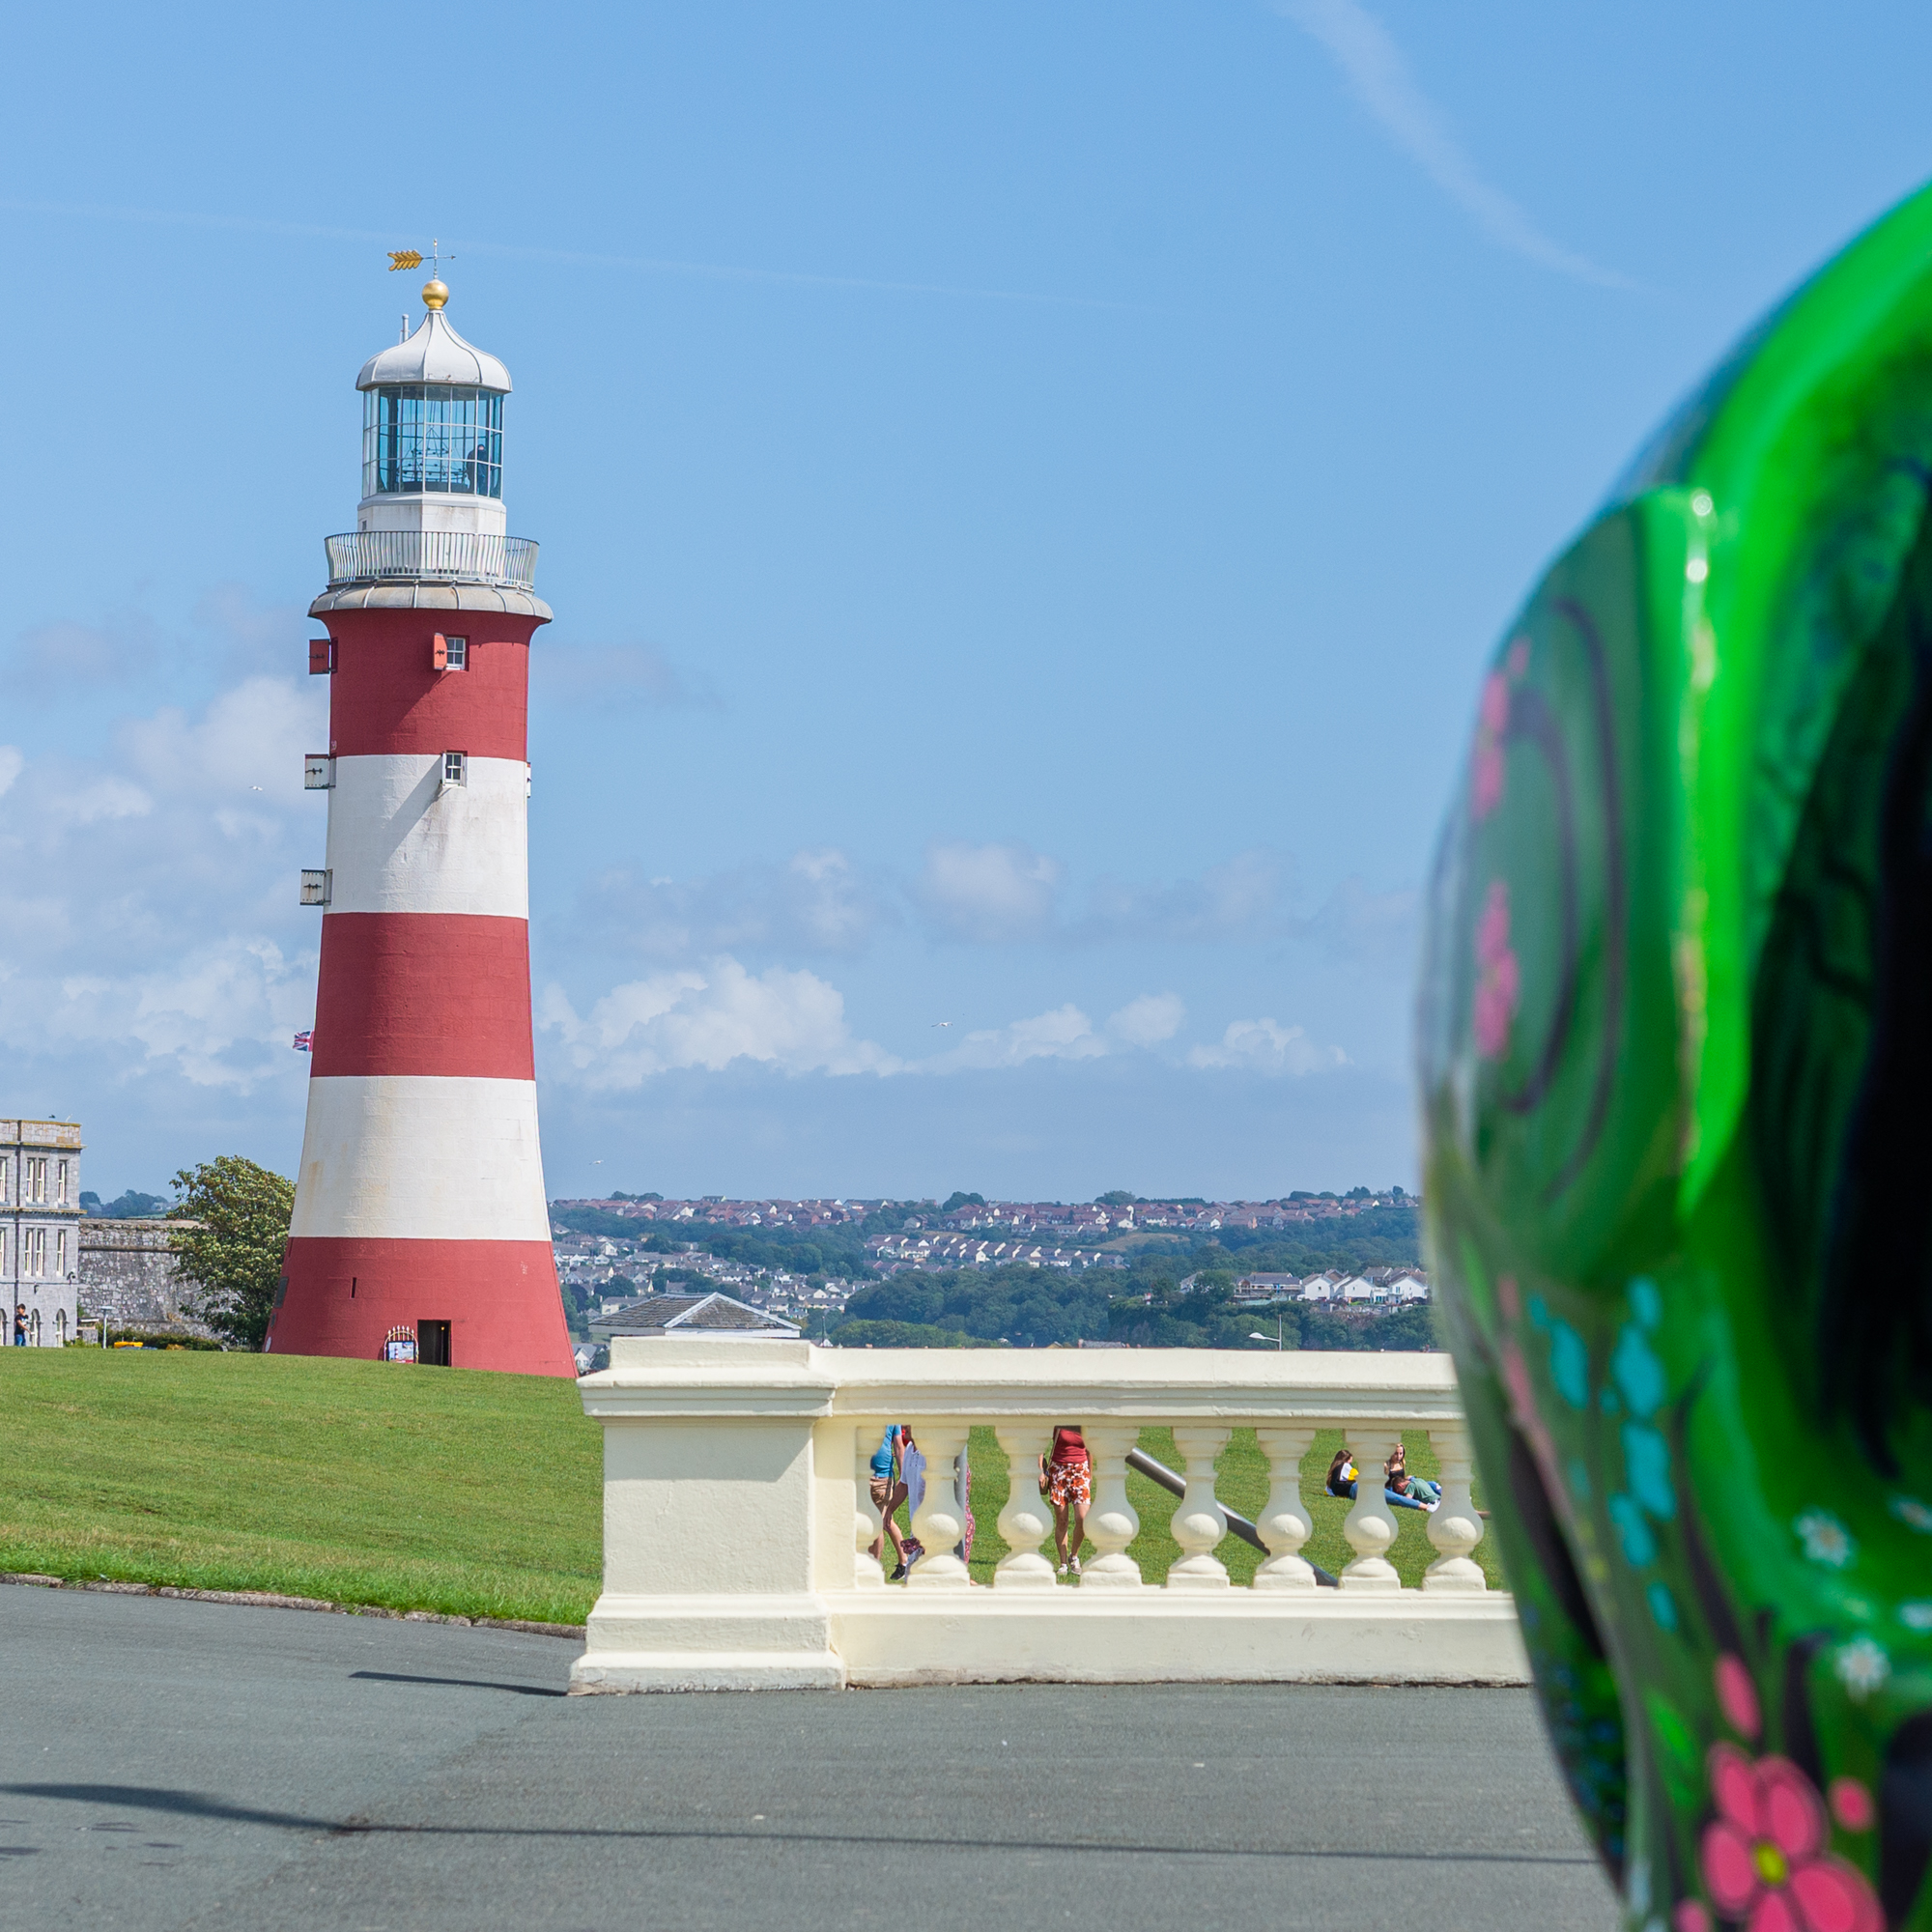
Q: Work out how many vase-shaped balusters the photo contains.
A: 8